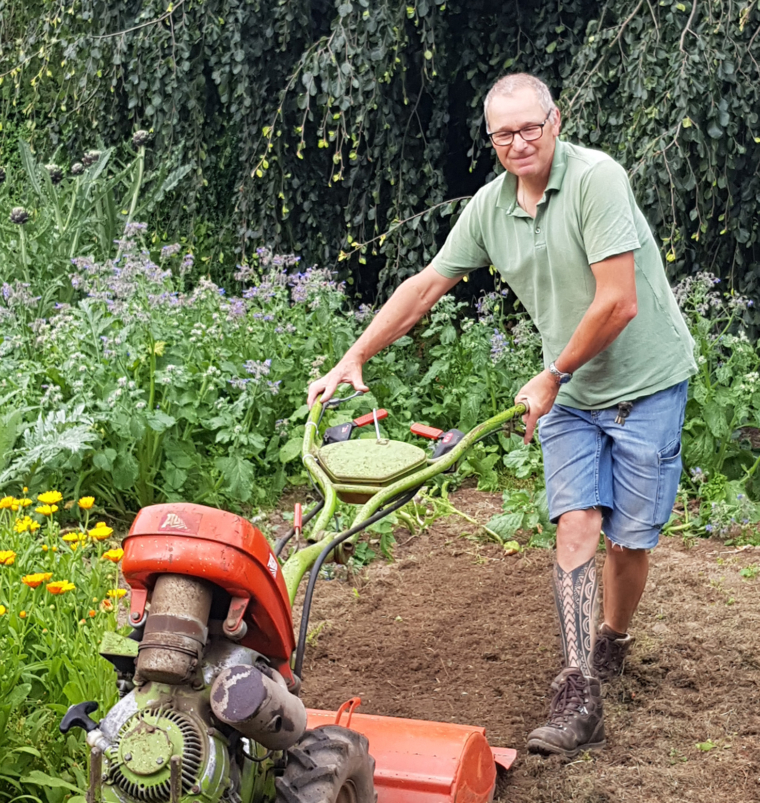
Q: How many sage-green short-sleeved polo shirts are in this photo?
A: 1